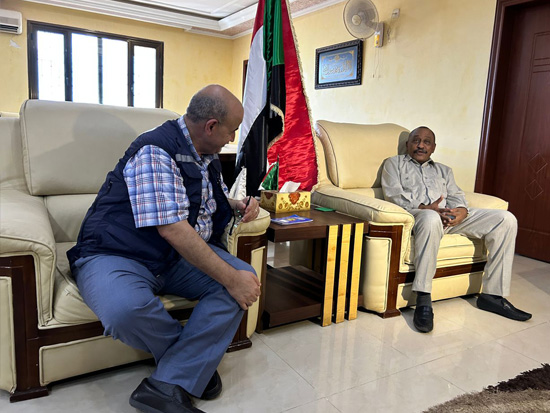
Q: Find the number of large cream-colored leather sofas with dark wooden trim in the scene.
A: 2